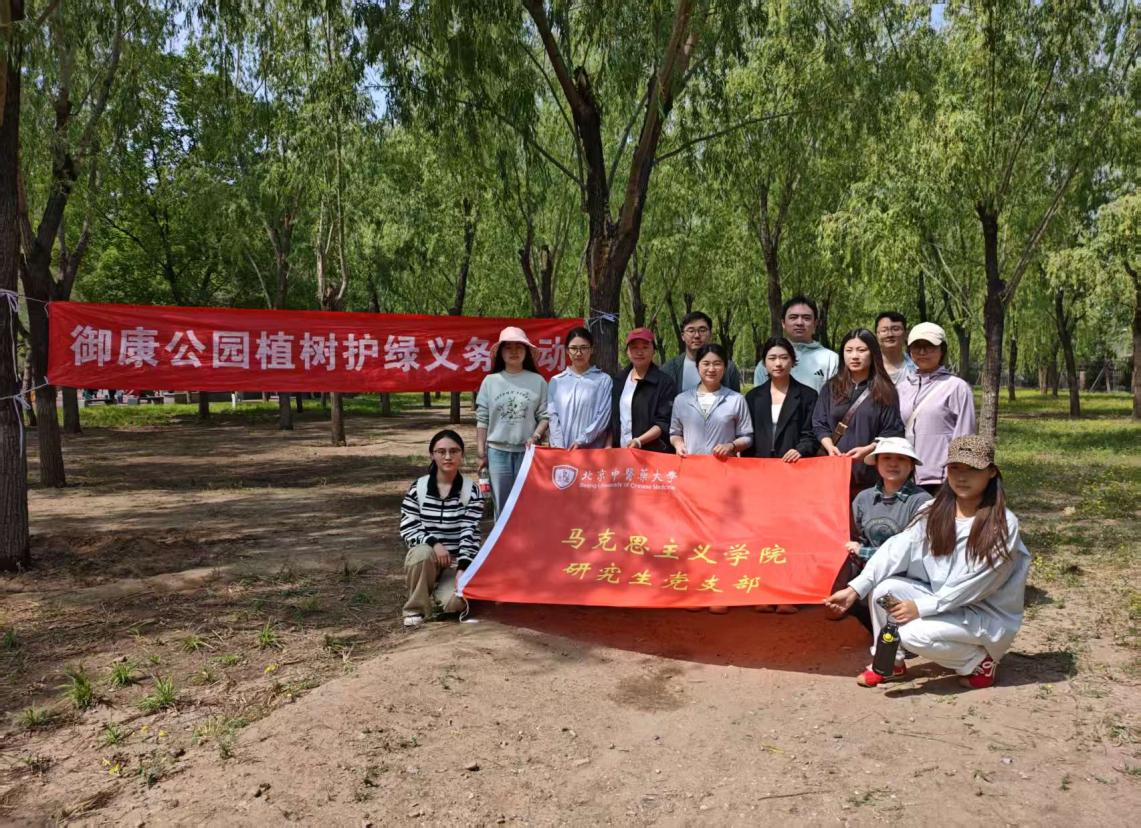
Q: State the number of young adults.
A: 13